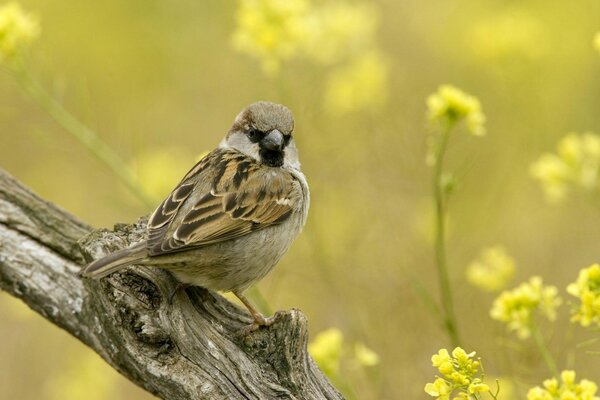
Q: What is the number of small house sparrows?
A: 1